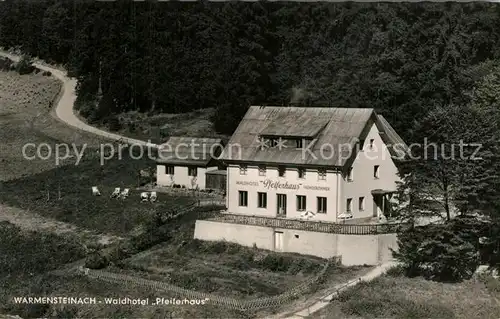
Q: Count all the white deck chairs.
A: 5